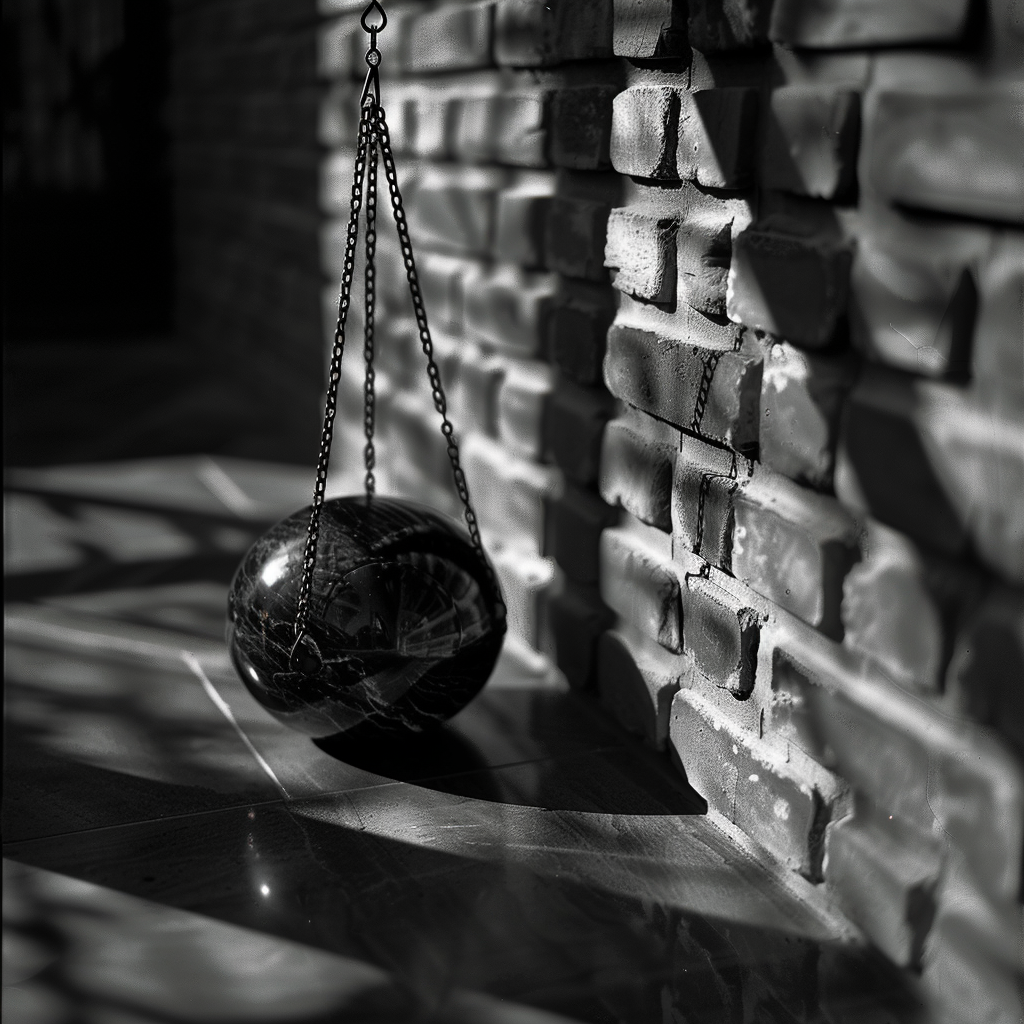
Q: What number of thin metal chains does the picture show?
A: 3